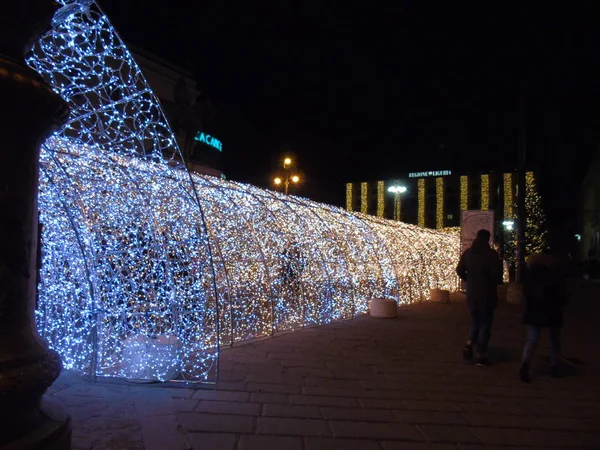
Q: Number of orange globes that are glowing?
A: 3